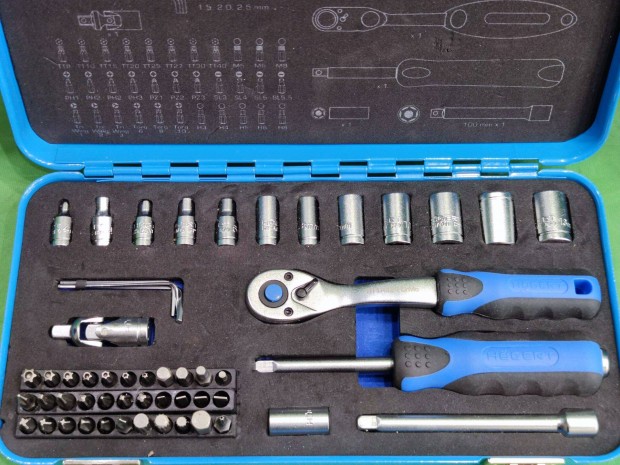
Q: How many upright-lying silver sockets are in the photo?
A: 12